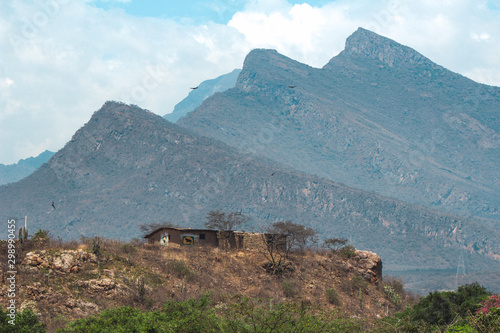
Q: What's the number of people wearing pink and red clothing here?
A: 0